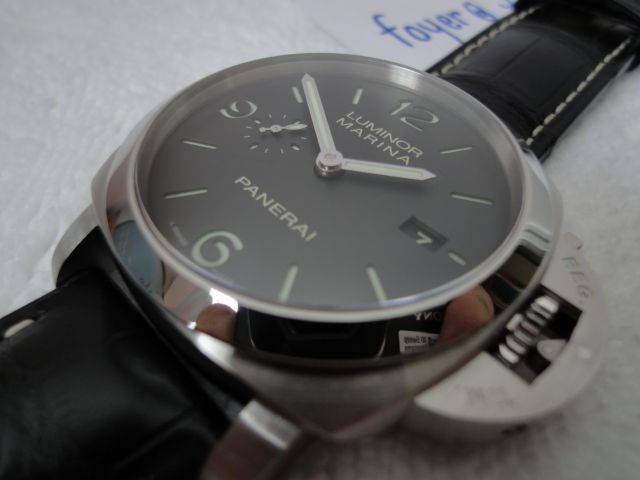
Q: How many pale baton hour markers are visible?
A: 9